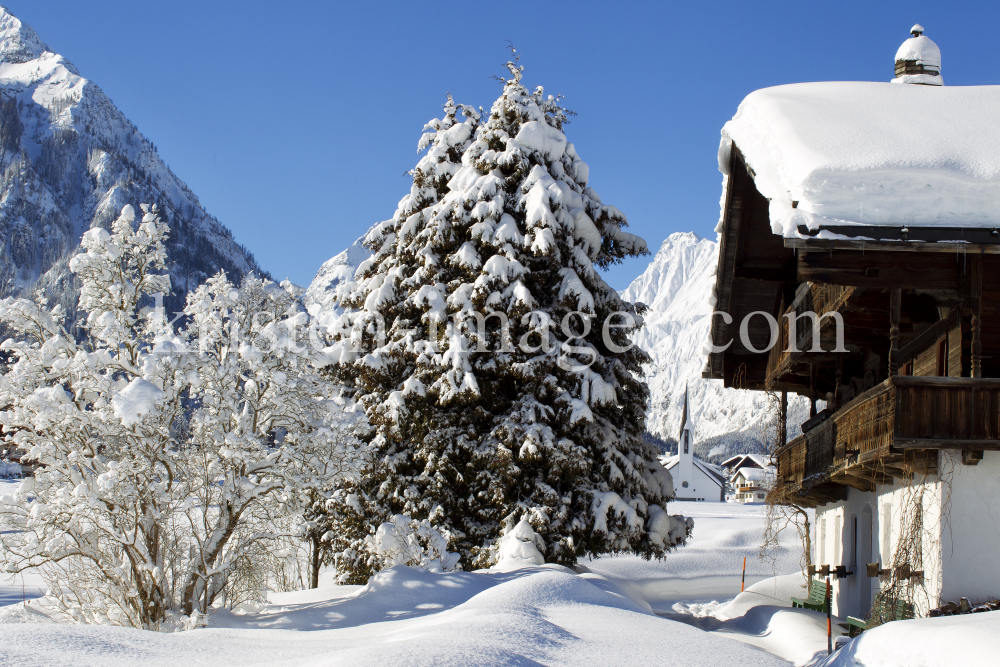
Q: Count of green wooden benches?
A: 2